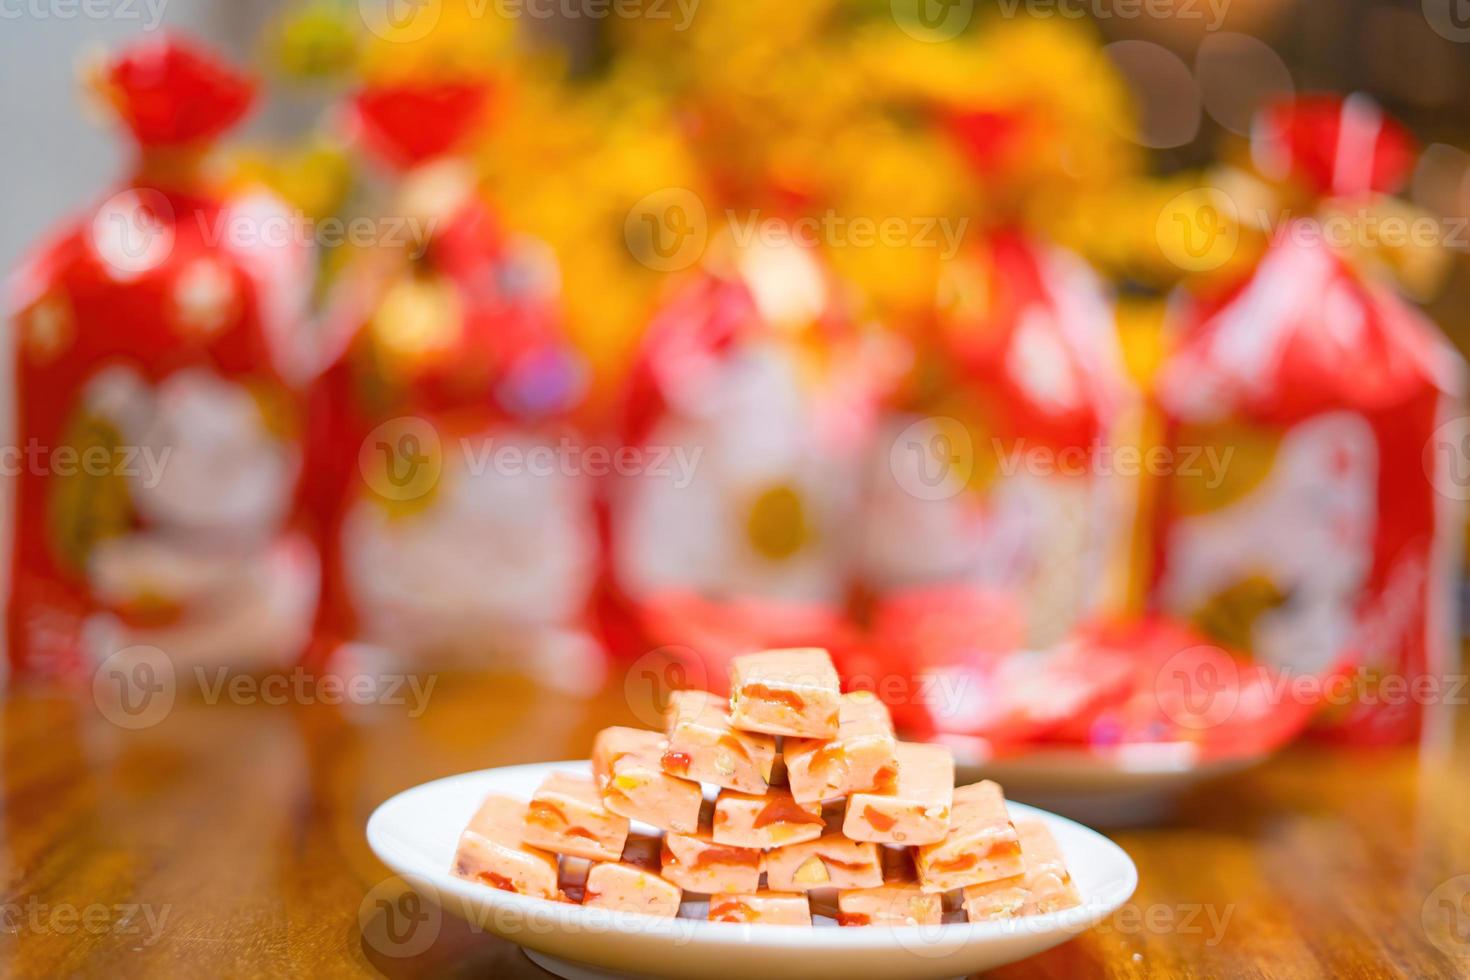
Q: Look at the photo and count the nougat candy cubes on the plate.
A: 15